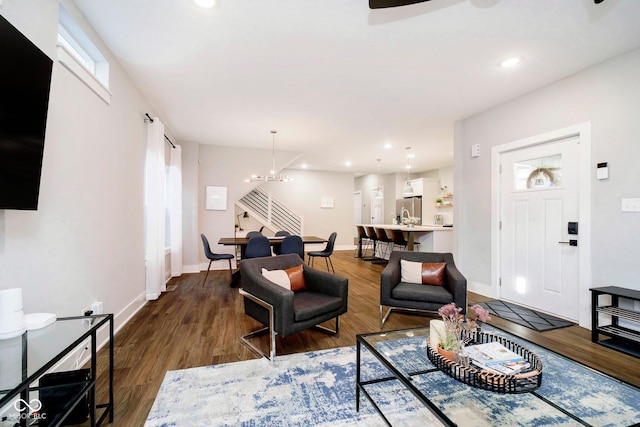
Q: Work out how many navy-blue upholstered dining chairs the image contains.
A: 6